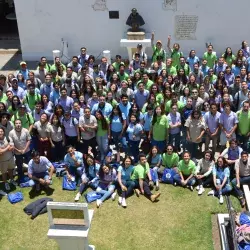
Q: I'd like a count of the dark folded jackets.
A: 1